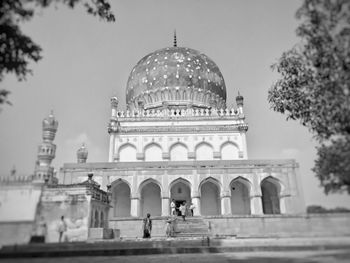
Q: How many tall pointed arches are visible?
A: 6